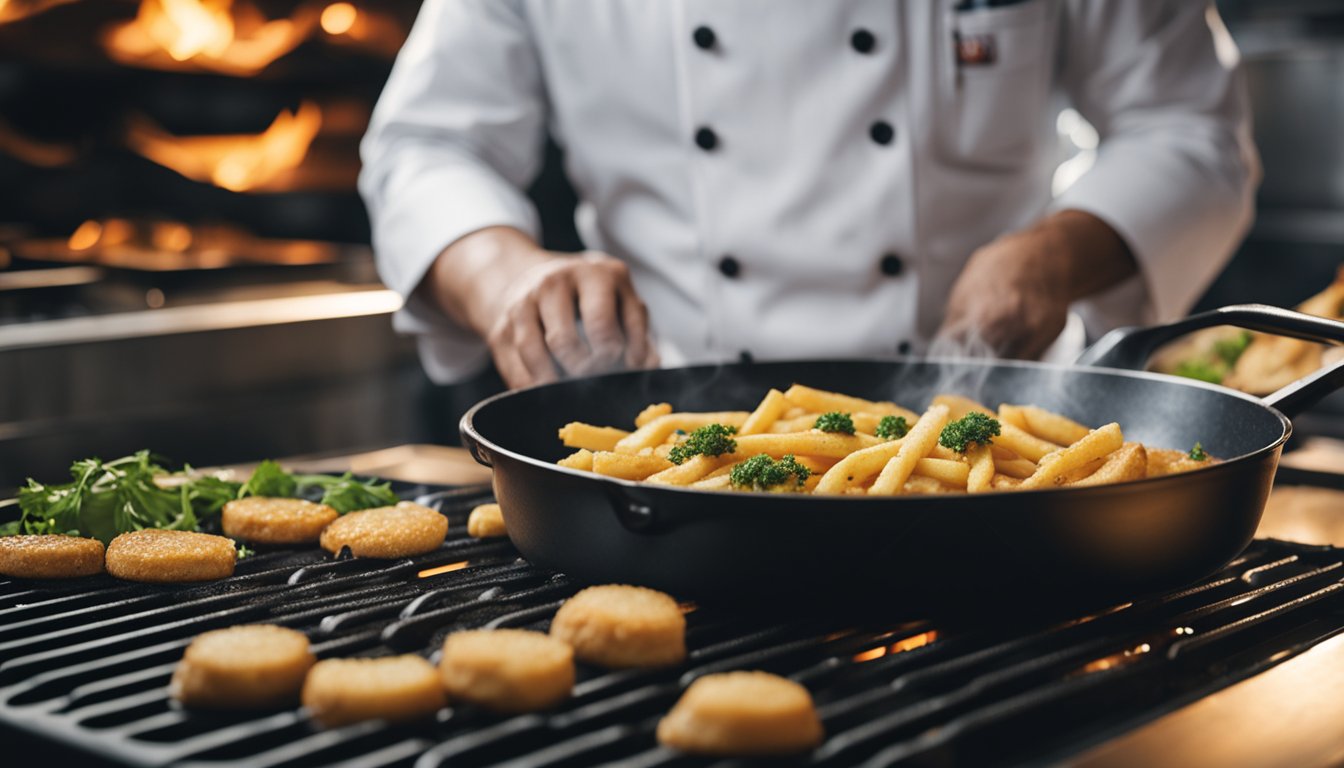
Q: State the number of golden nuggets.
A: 10